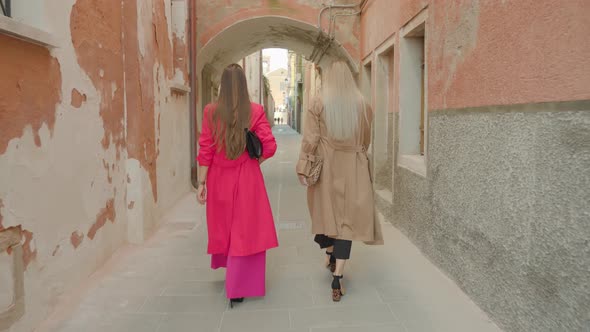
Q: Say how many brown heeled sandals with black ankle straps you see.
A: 2